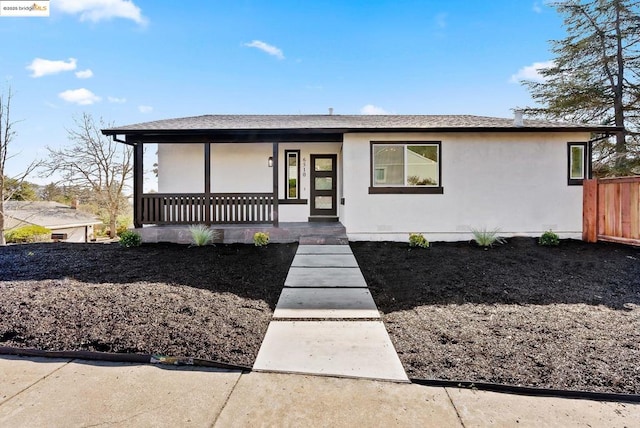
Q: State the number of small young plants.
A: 6